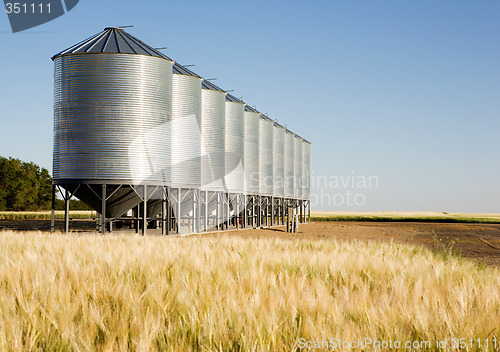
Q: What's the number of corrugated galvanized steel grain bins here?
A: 10